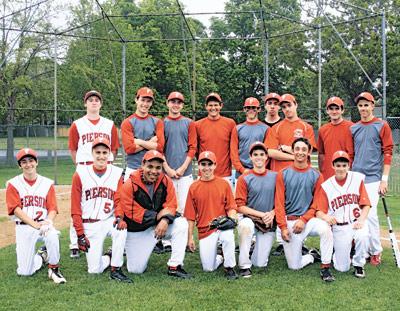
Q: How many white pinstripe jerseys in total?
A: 4